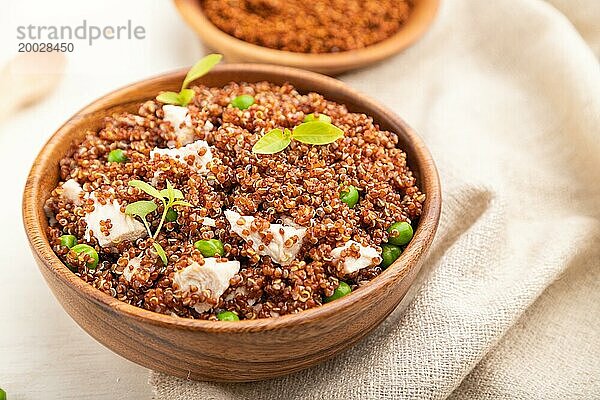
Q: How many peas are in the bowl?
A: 11